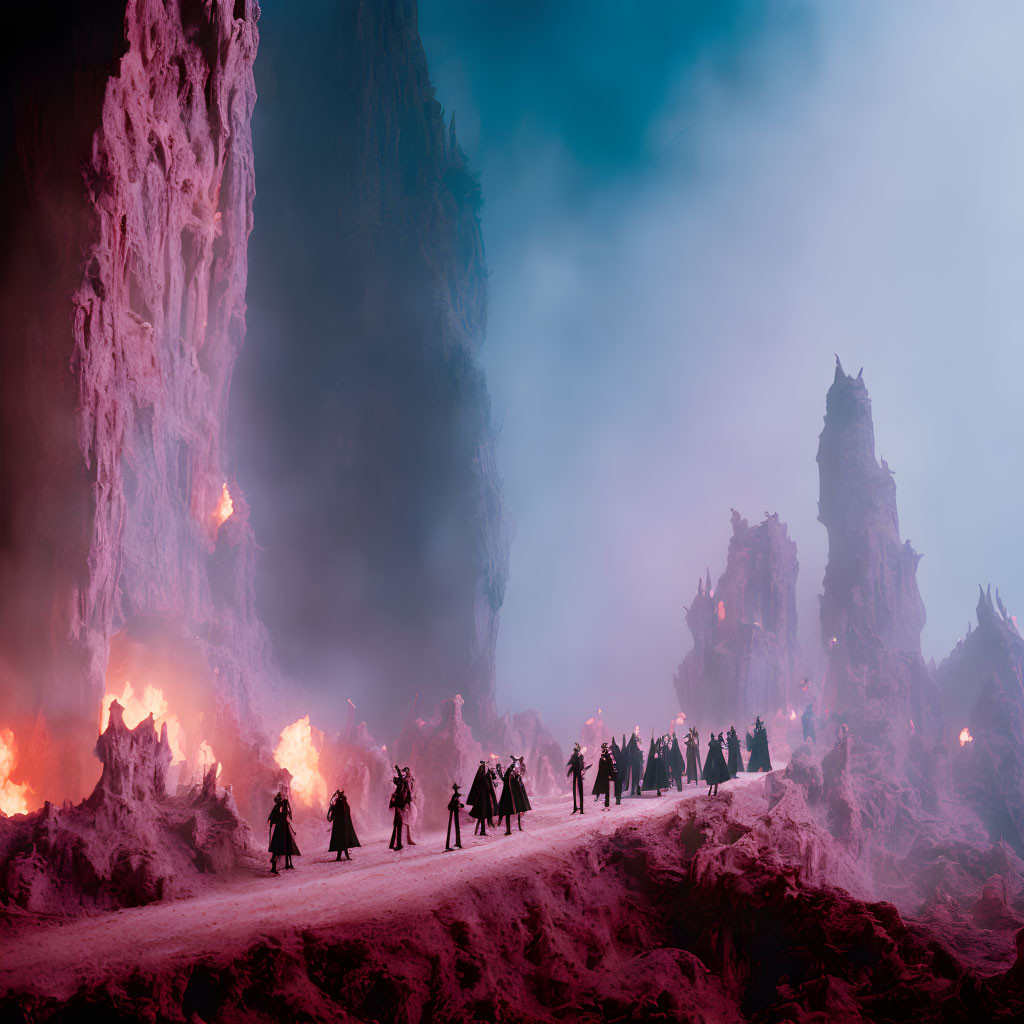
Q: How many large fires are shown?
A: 3